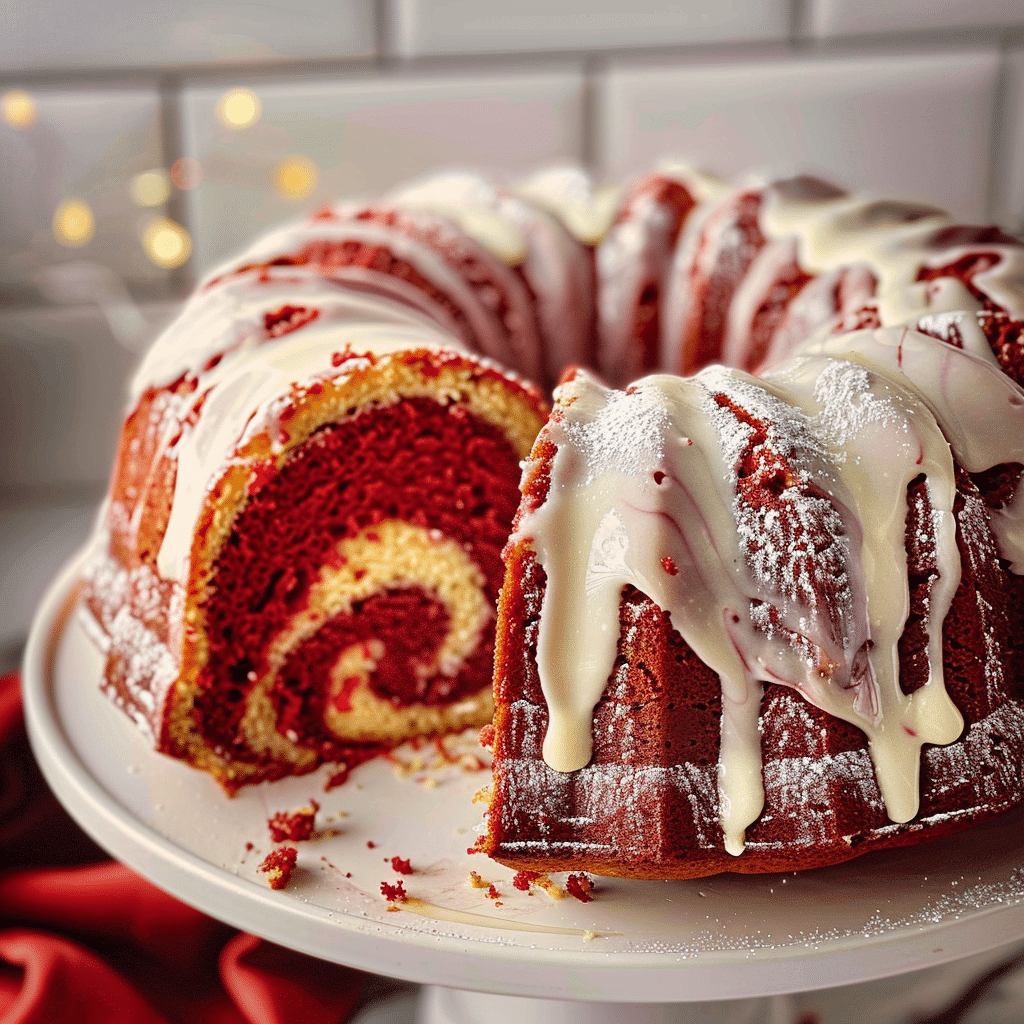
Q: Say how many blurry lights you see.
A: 7